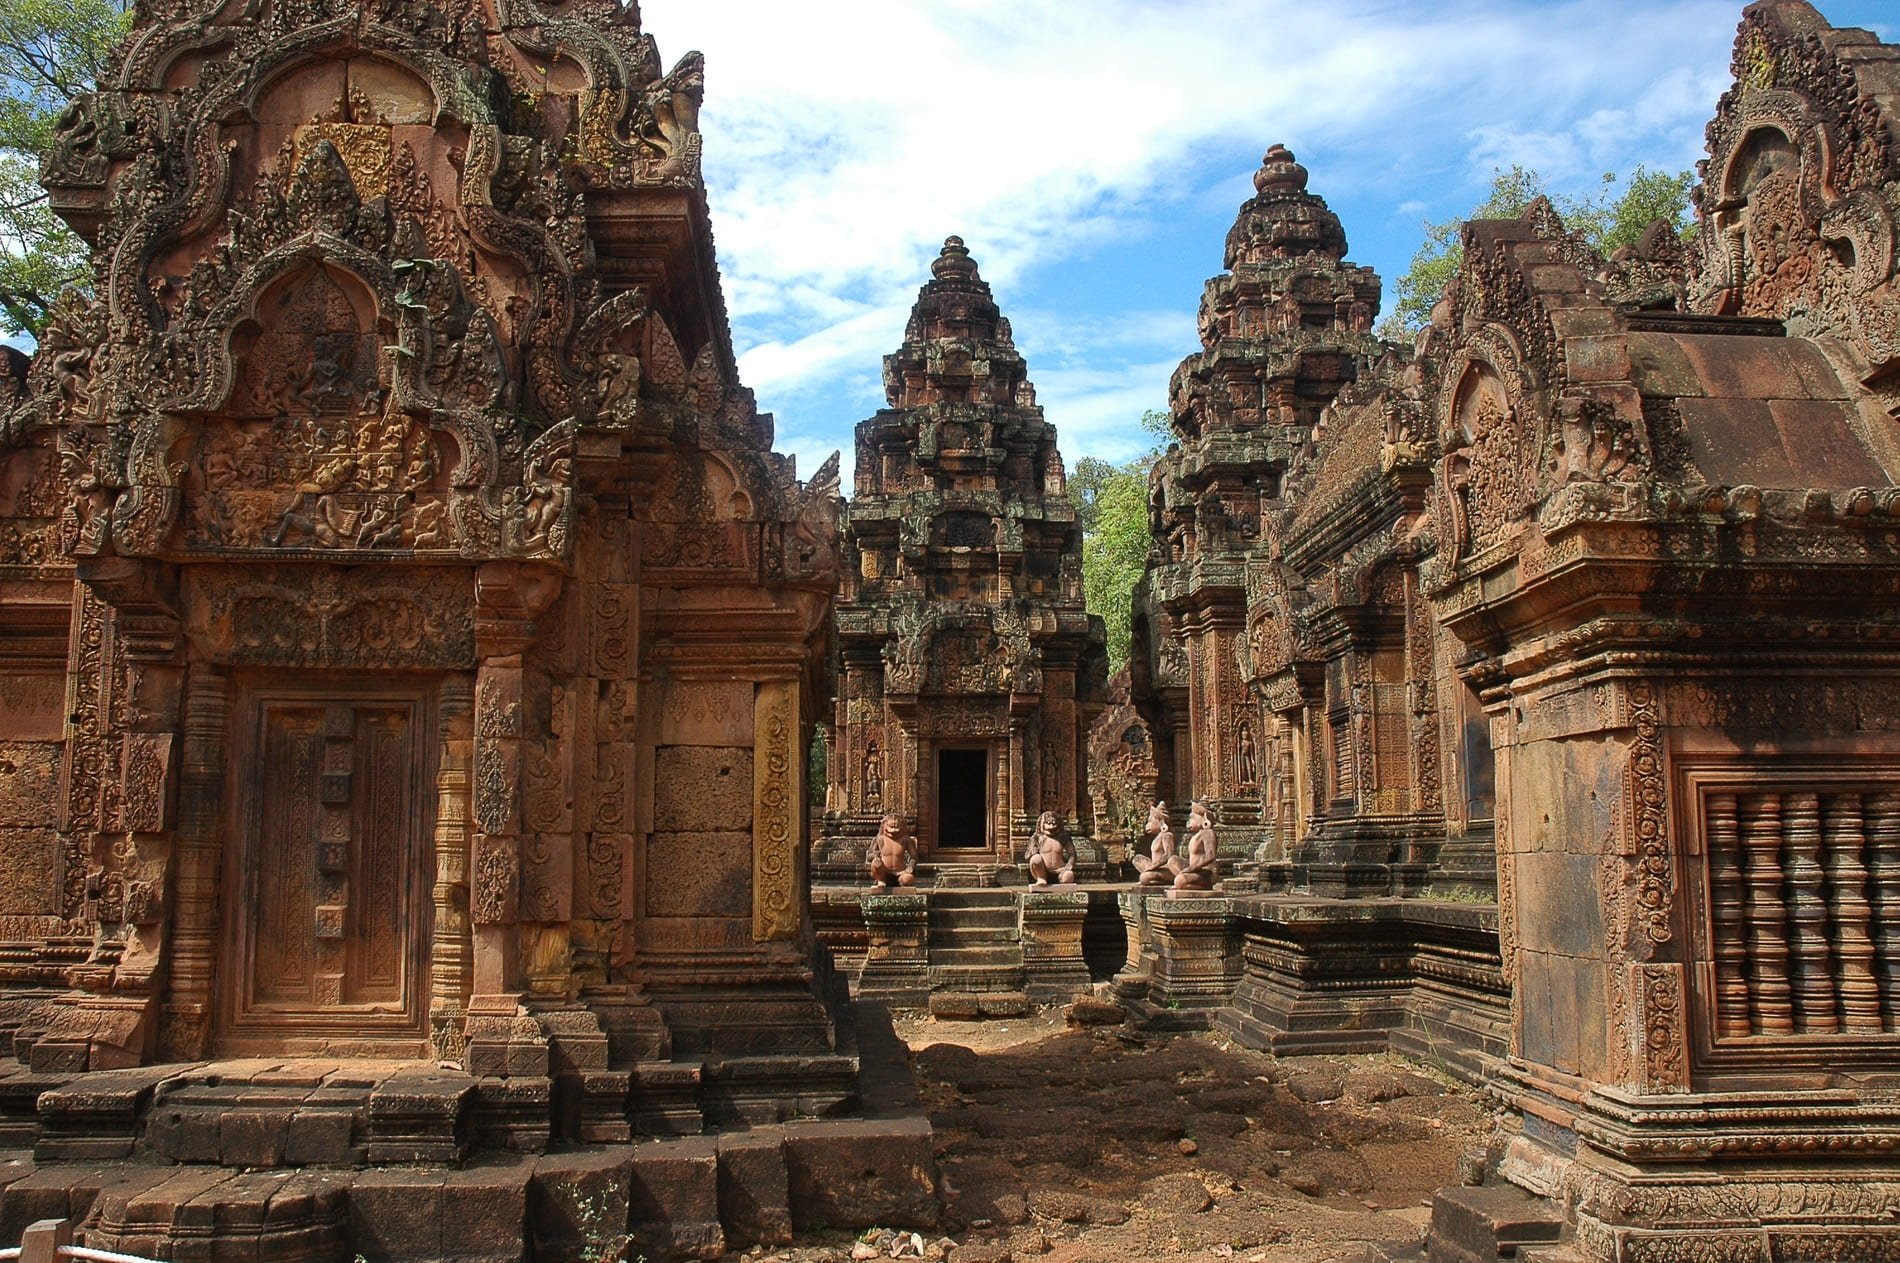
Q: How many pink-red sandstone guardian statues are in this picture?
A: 4